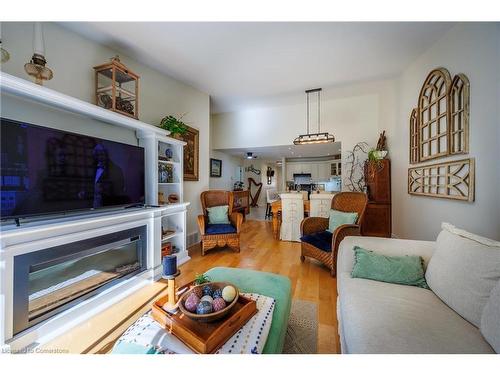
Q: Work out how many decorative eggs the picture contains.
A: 8